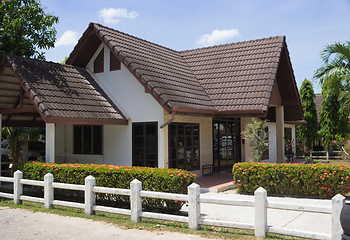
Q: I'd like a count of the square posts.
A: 7